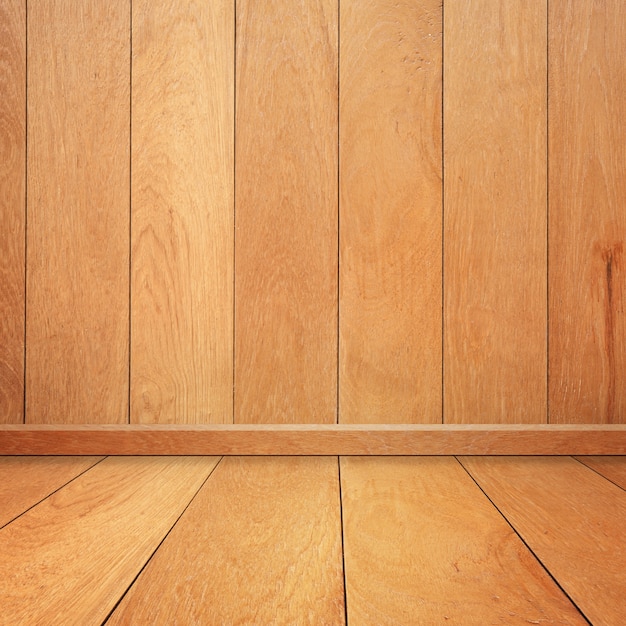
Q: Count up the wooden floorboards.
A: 6